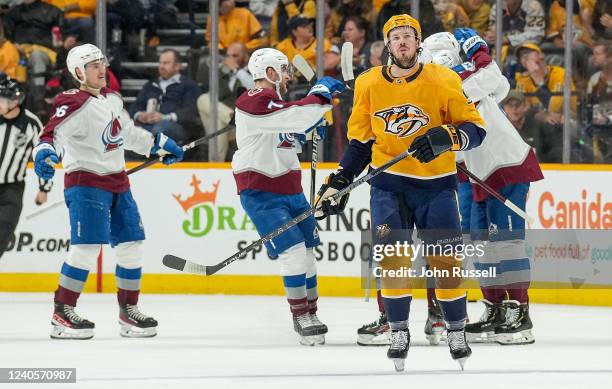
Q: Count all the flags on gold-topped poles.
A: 0